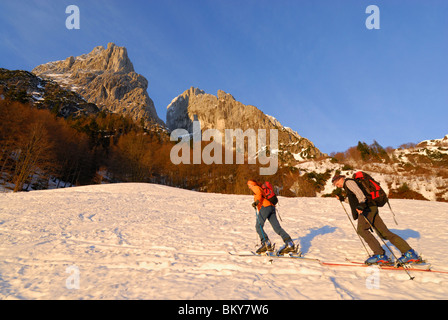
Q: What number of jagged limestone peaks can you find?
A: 2